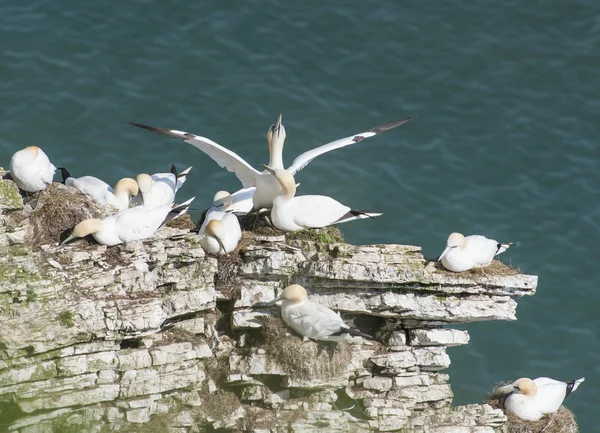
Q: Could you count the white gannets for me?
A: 11